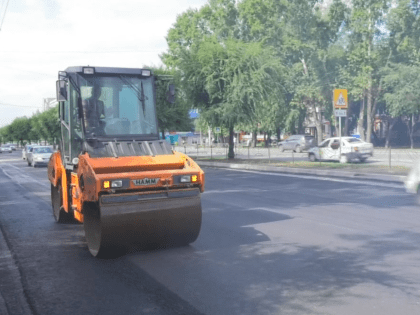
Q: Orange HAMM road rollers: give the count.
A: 1